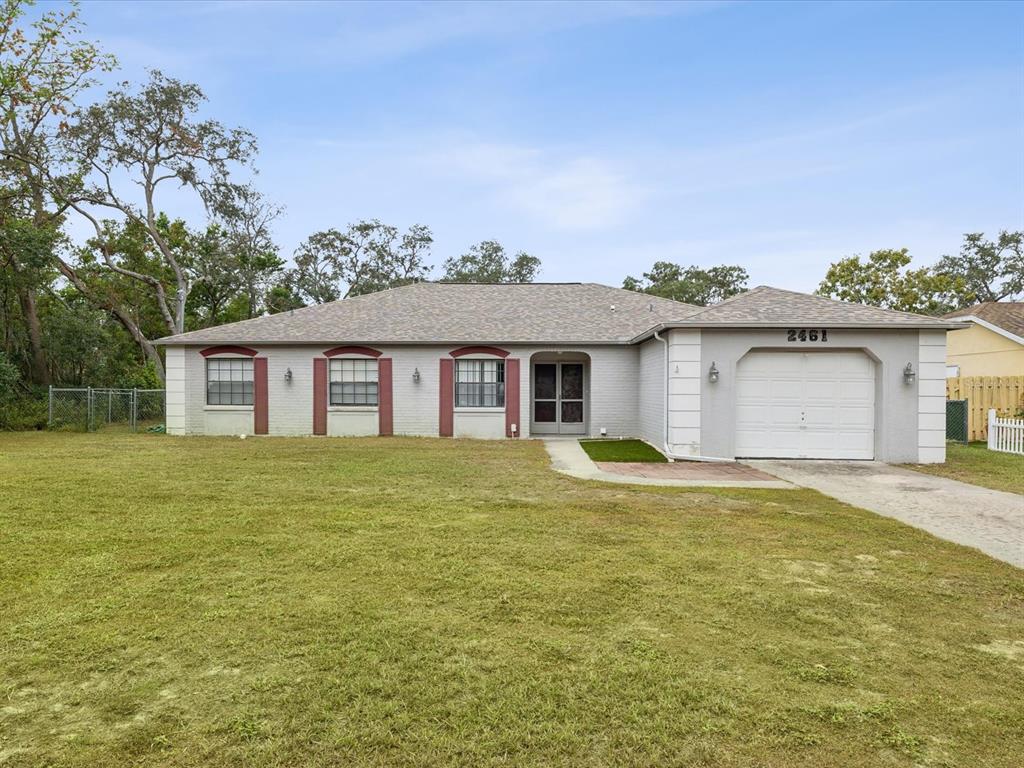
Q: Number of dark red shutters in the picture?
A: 5